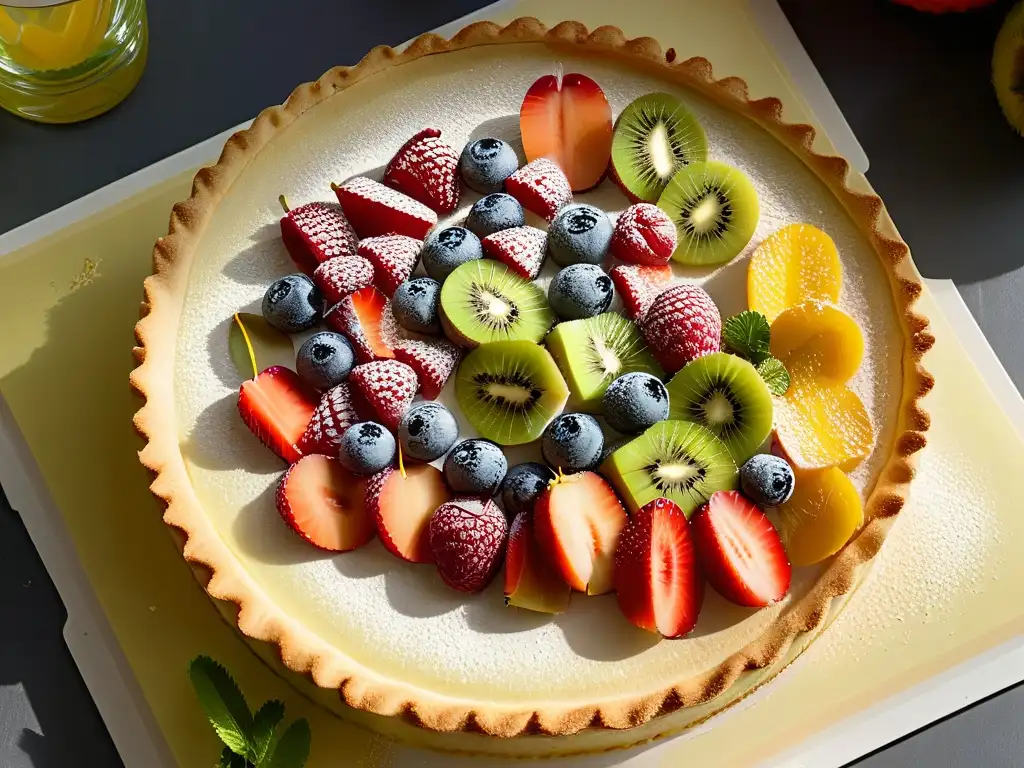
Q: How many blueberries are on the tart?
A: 15